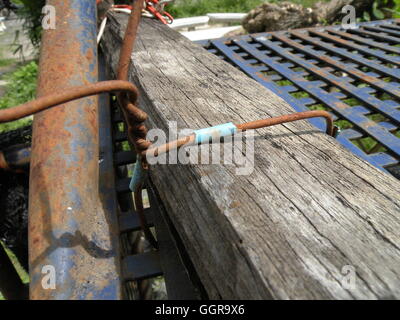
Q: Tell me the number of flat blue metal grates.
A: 1